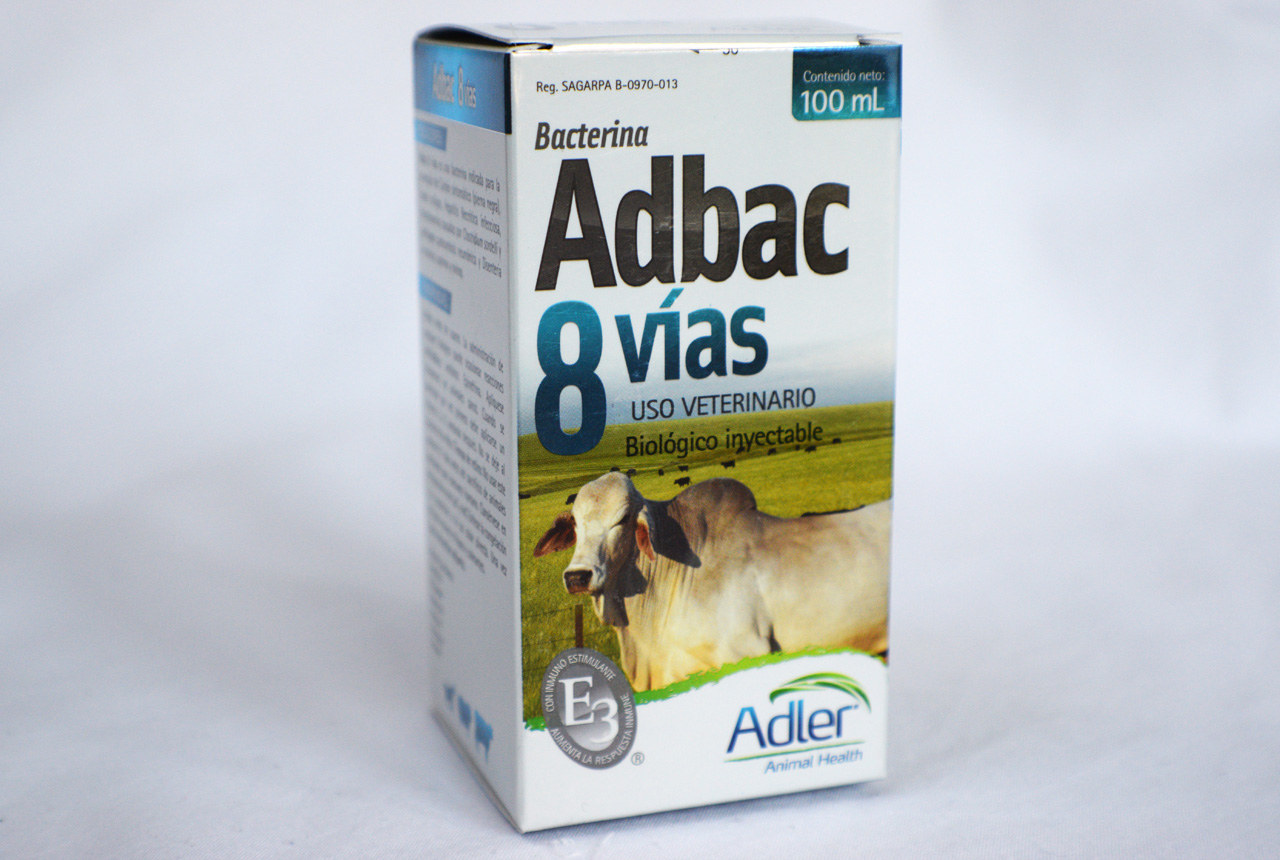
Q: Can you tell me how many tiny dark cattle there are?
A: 13